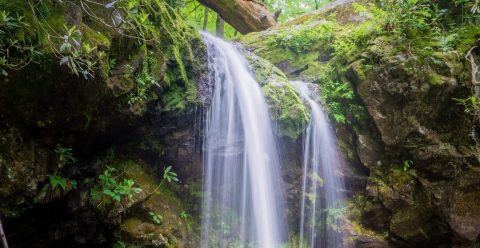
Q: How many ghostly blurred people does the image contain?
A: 0